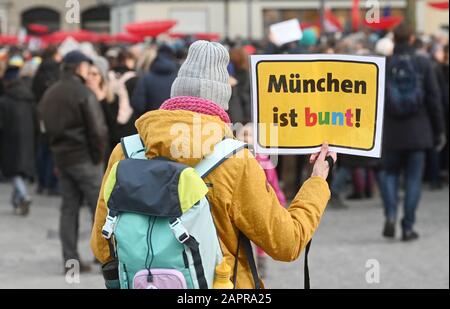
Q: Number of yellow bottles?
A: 1